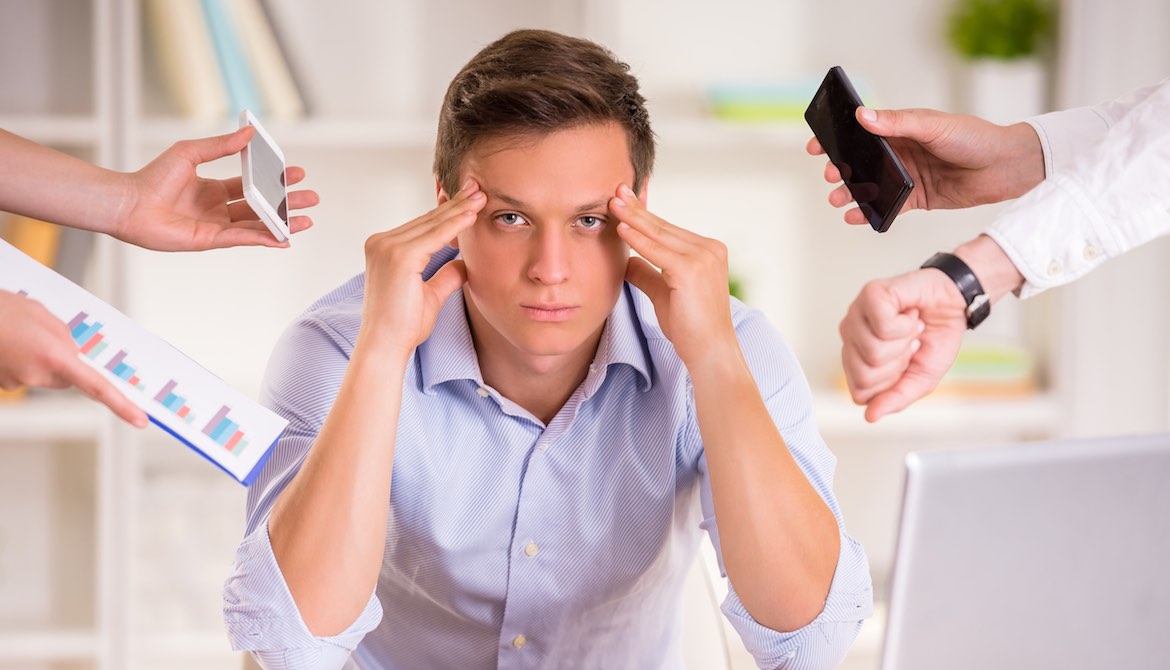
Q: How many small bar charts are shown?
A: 4